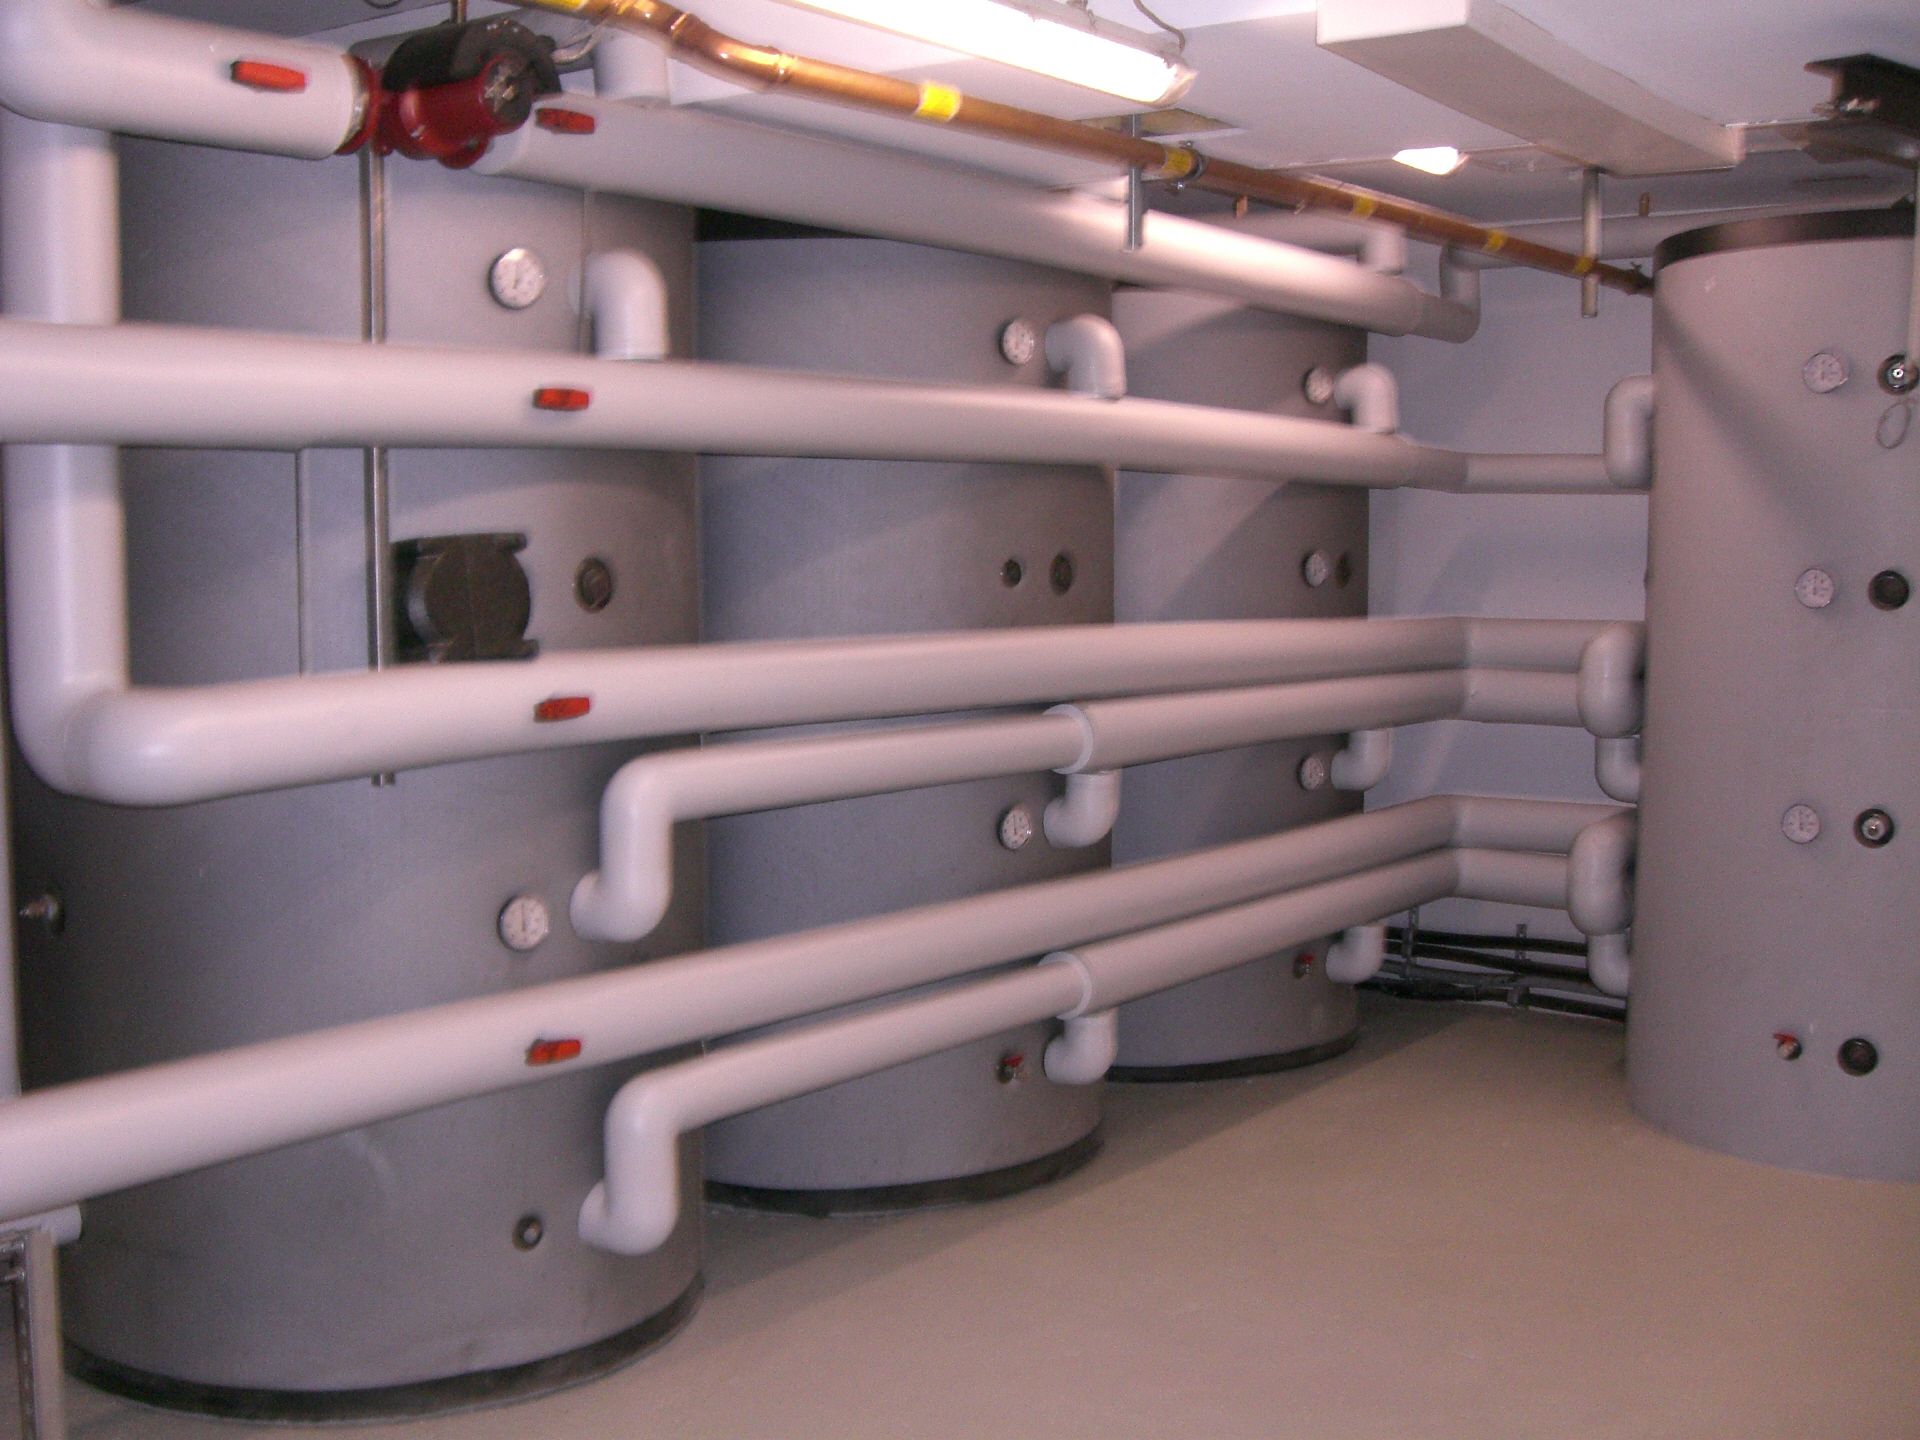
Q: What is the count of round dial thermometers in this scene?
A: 10